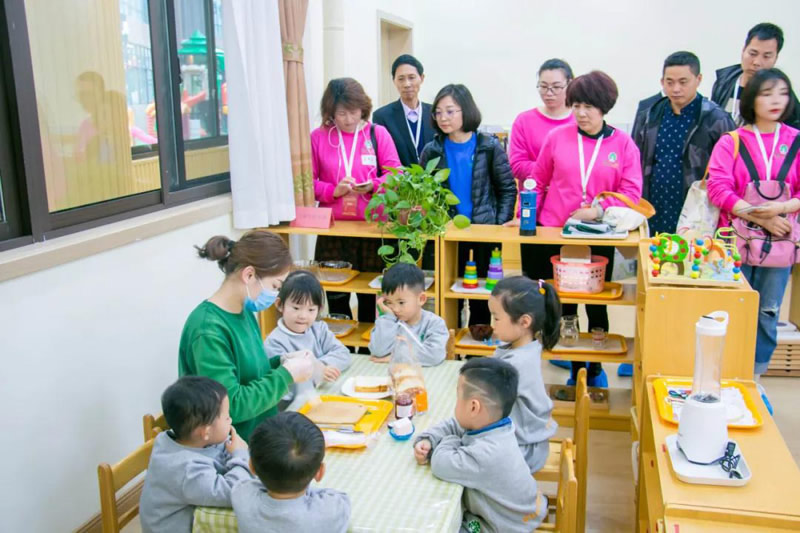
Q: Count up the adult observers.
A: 8